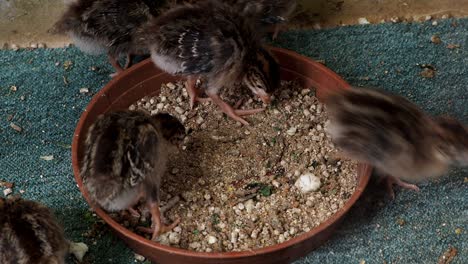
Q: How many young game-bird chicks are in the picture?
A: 6